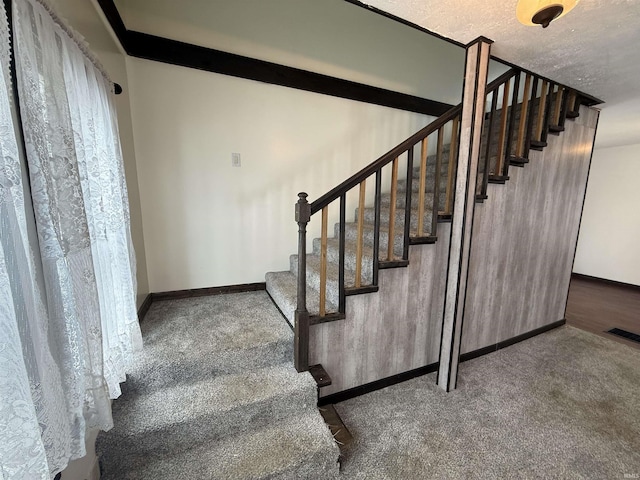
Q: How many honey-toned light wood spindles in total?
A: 10